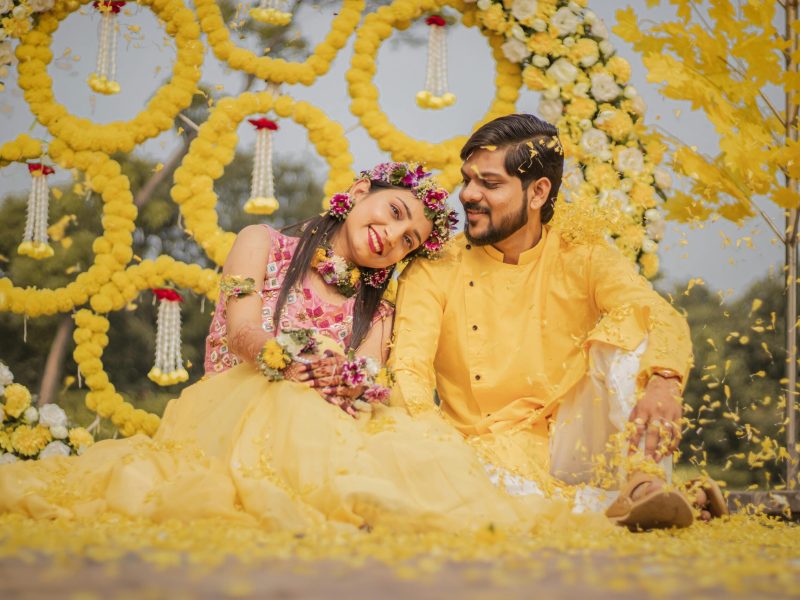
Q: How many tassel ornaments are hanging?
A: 6